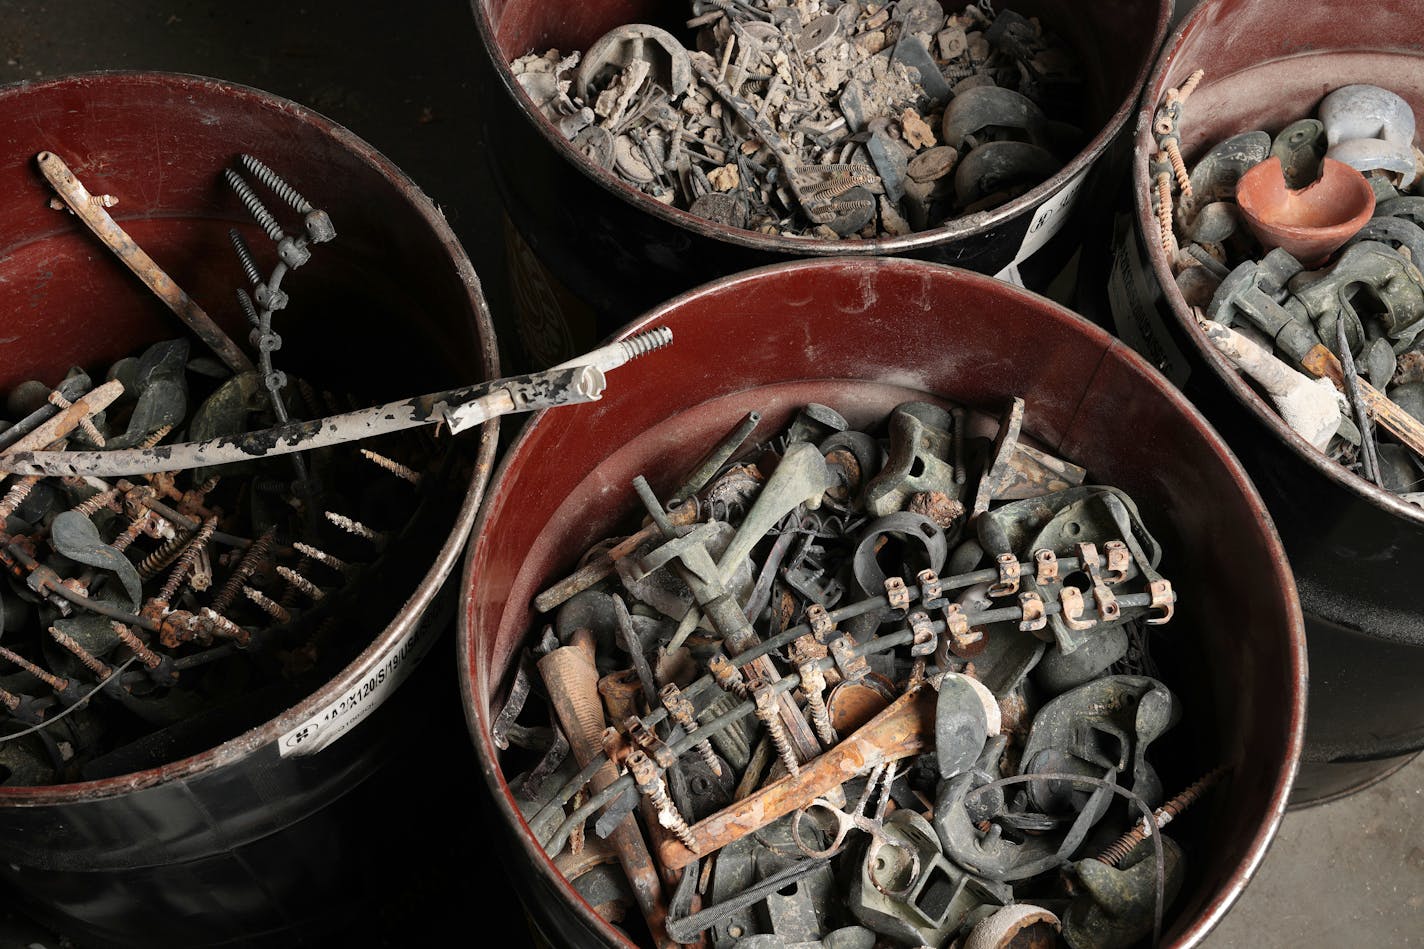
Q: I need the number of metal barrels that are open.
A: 4